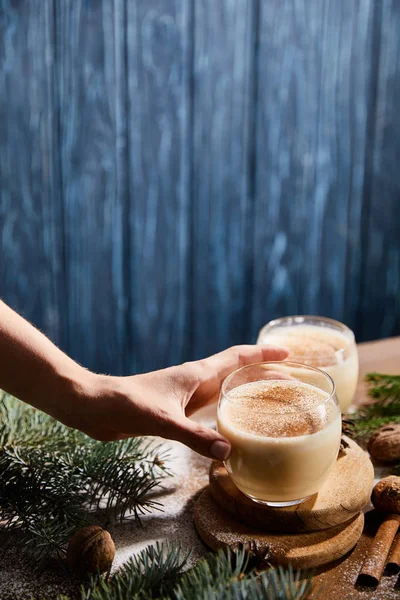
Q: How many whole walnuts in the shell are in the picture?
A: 3